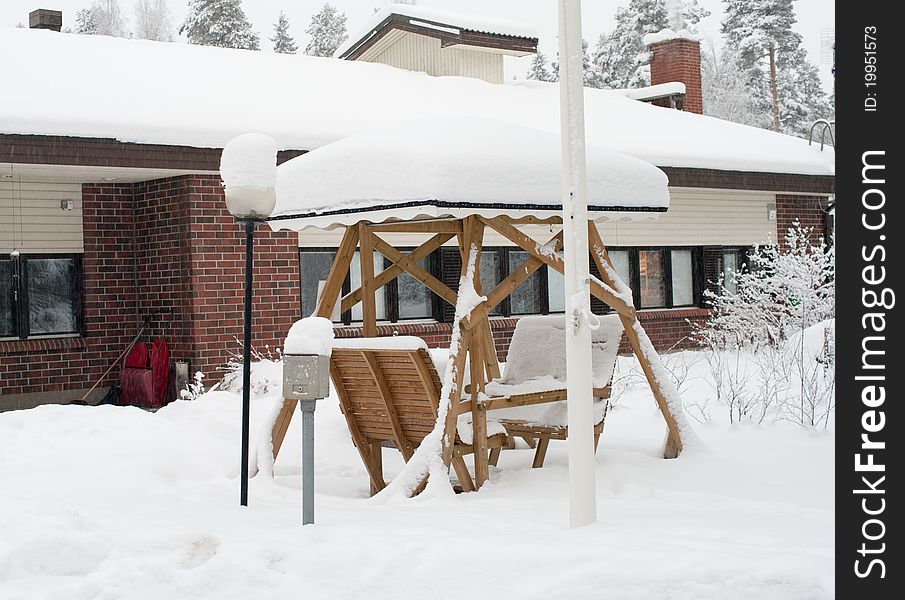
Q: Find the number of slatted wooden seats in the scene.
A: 2